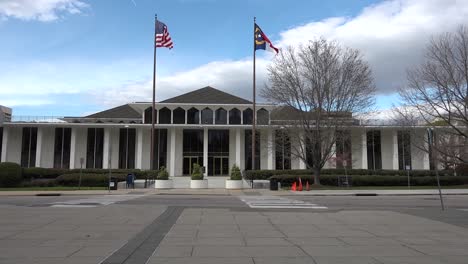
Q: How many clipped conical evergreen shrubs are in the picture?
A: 3